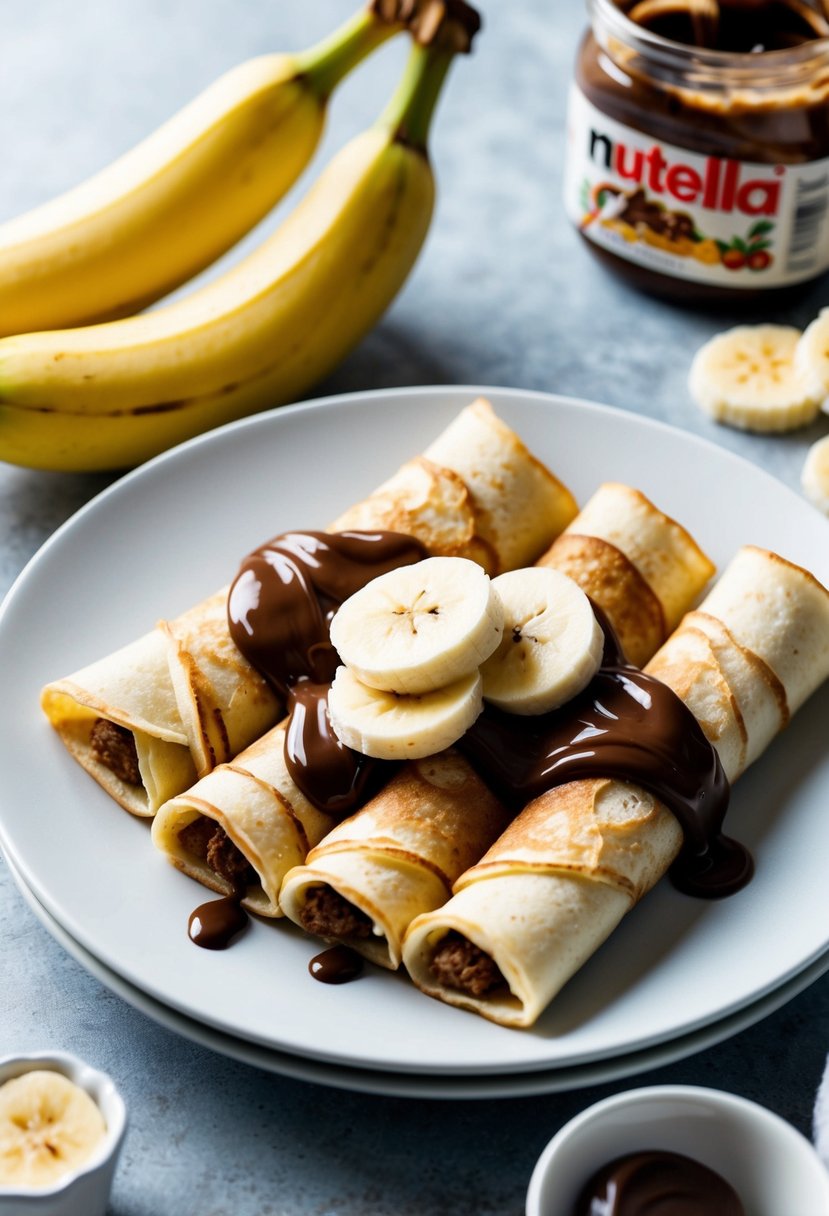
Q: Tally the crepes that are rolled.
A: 4